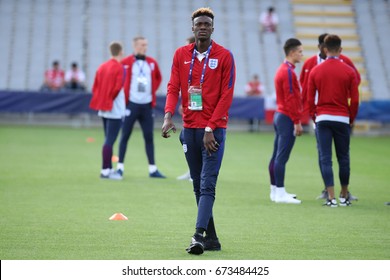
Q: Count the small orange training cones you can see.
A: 3